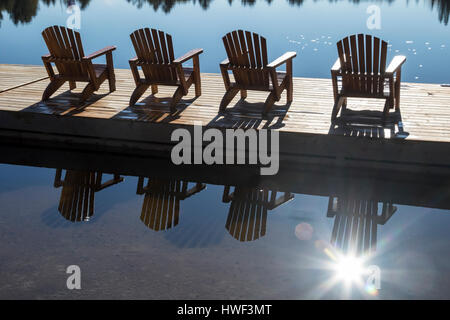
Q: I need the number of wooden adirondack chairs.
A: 4